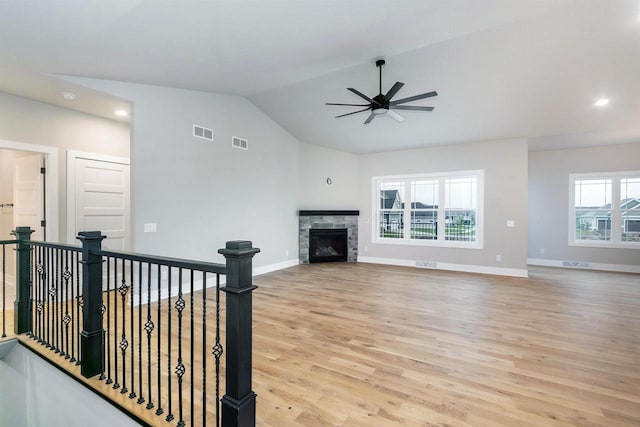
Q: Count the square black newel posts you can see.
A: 3